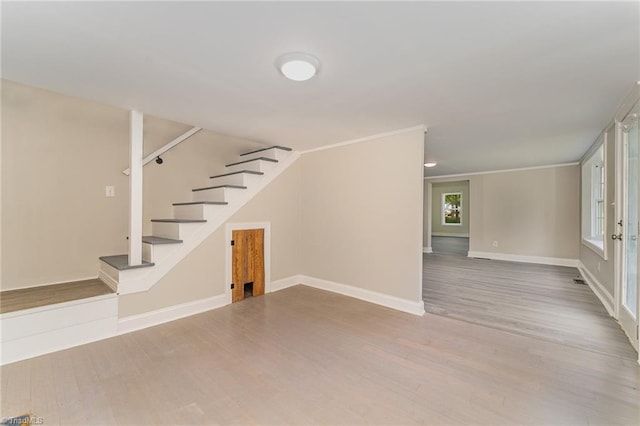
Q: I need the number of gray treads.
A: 8